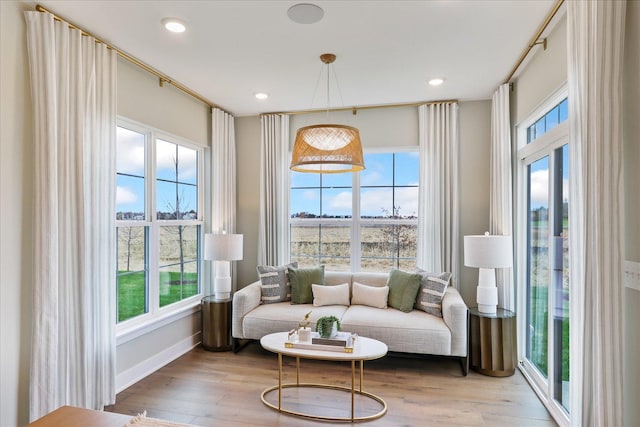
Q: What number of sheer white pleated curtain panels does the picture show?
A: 6